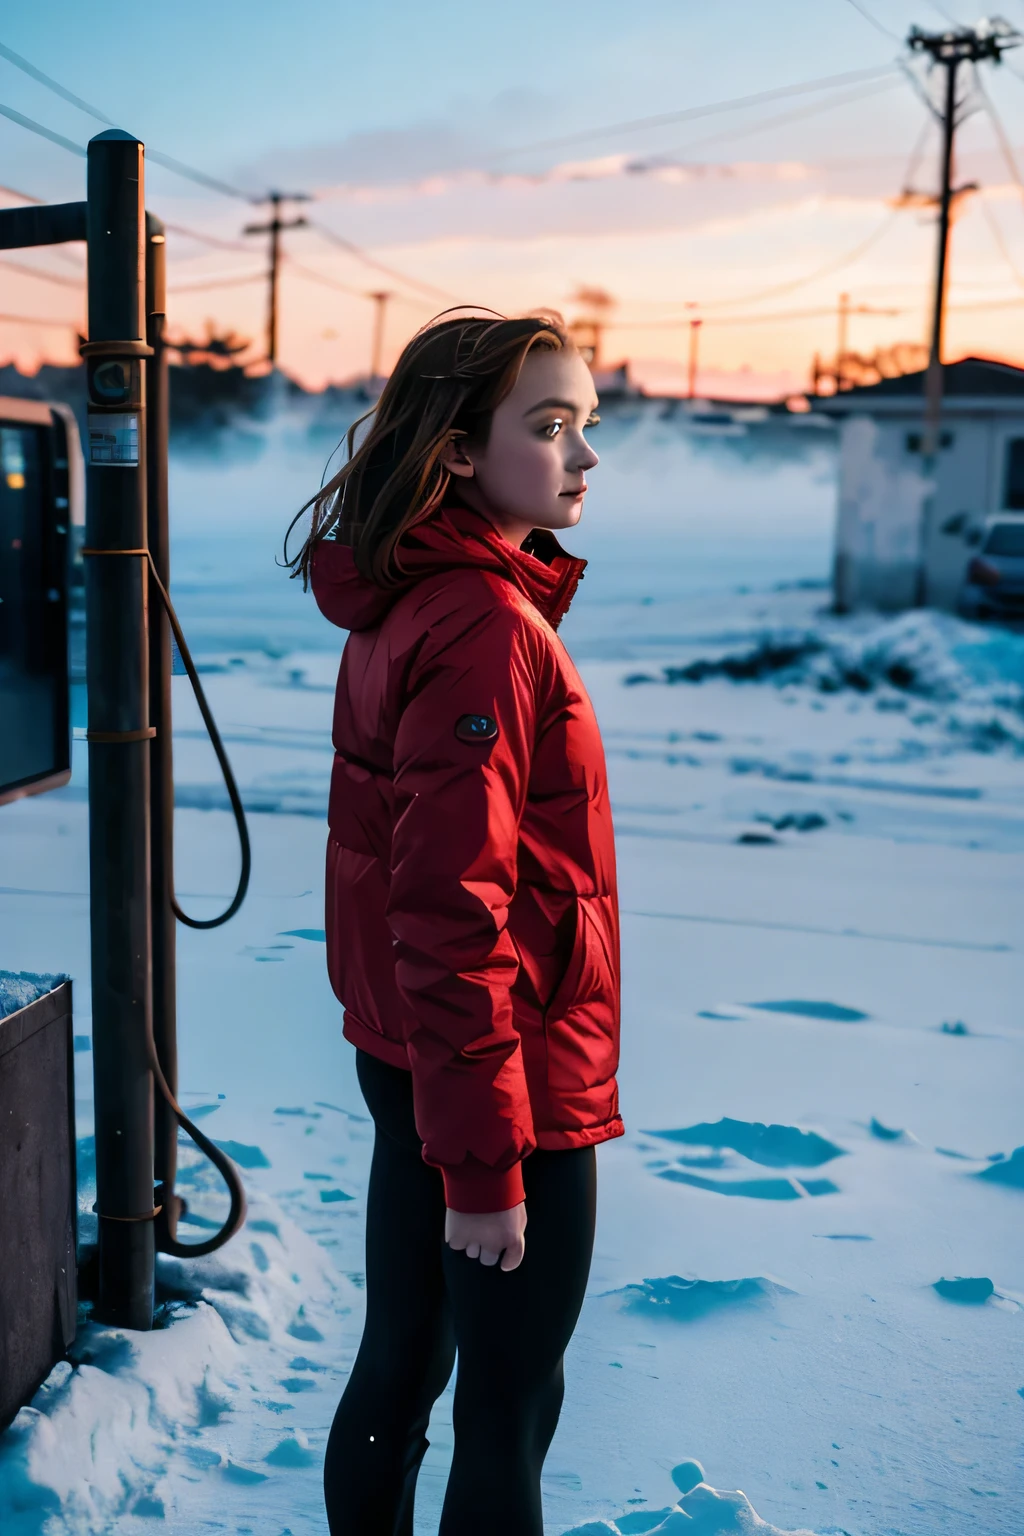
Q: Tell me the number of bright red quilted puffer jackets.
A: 1